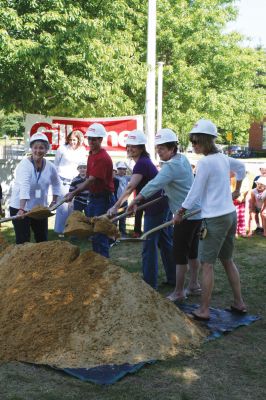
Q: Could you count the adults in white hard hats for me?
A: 5